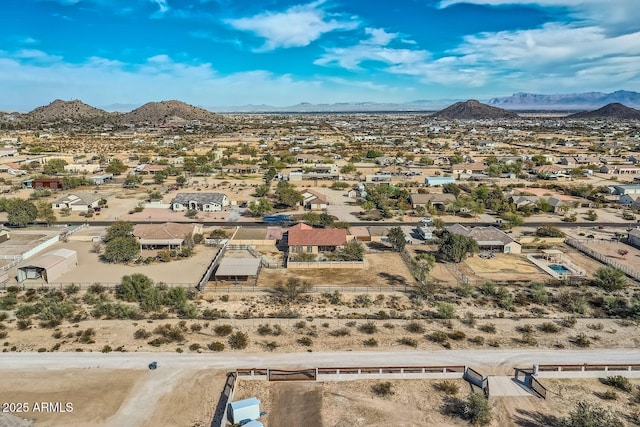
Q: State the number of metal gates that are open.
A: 2